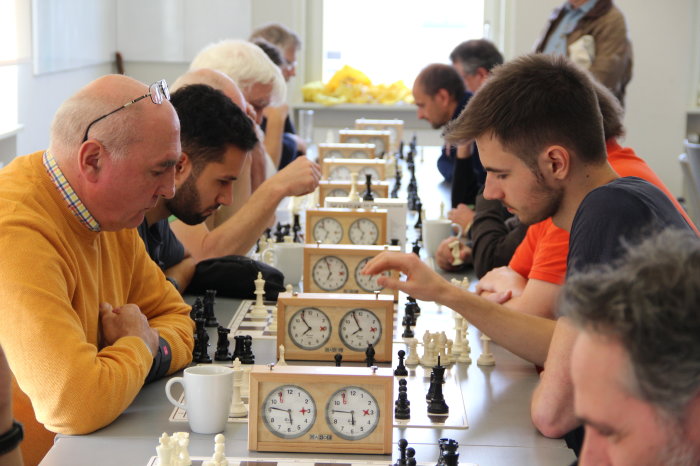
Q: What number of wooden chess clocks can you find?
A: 9